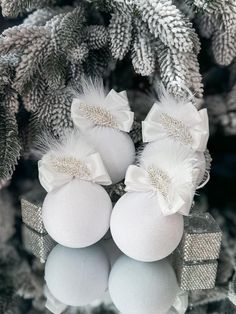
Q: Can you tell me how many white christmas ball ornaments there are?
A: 4